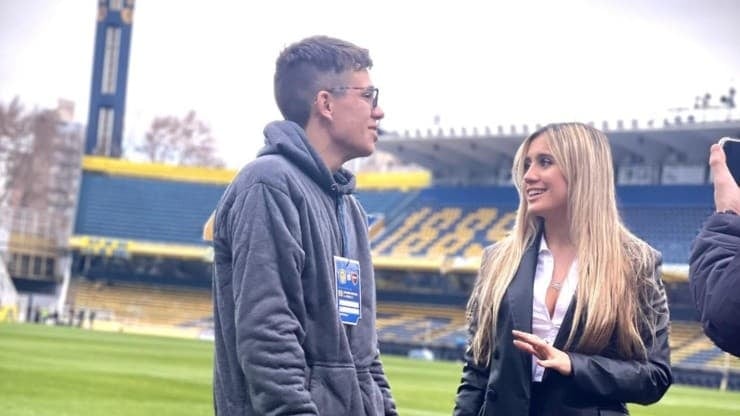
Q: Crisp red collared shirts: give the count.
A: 0